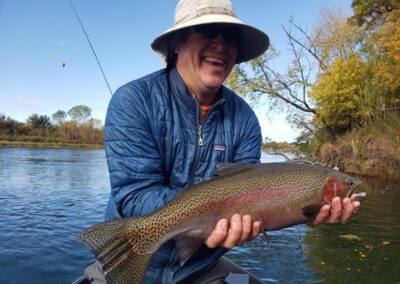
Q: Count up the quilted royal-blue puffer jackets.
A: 1